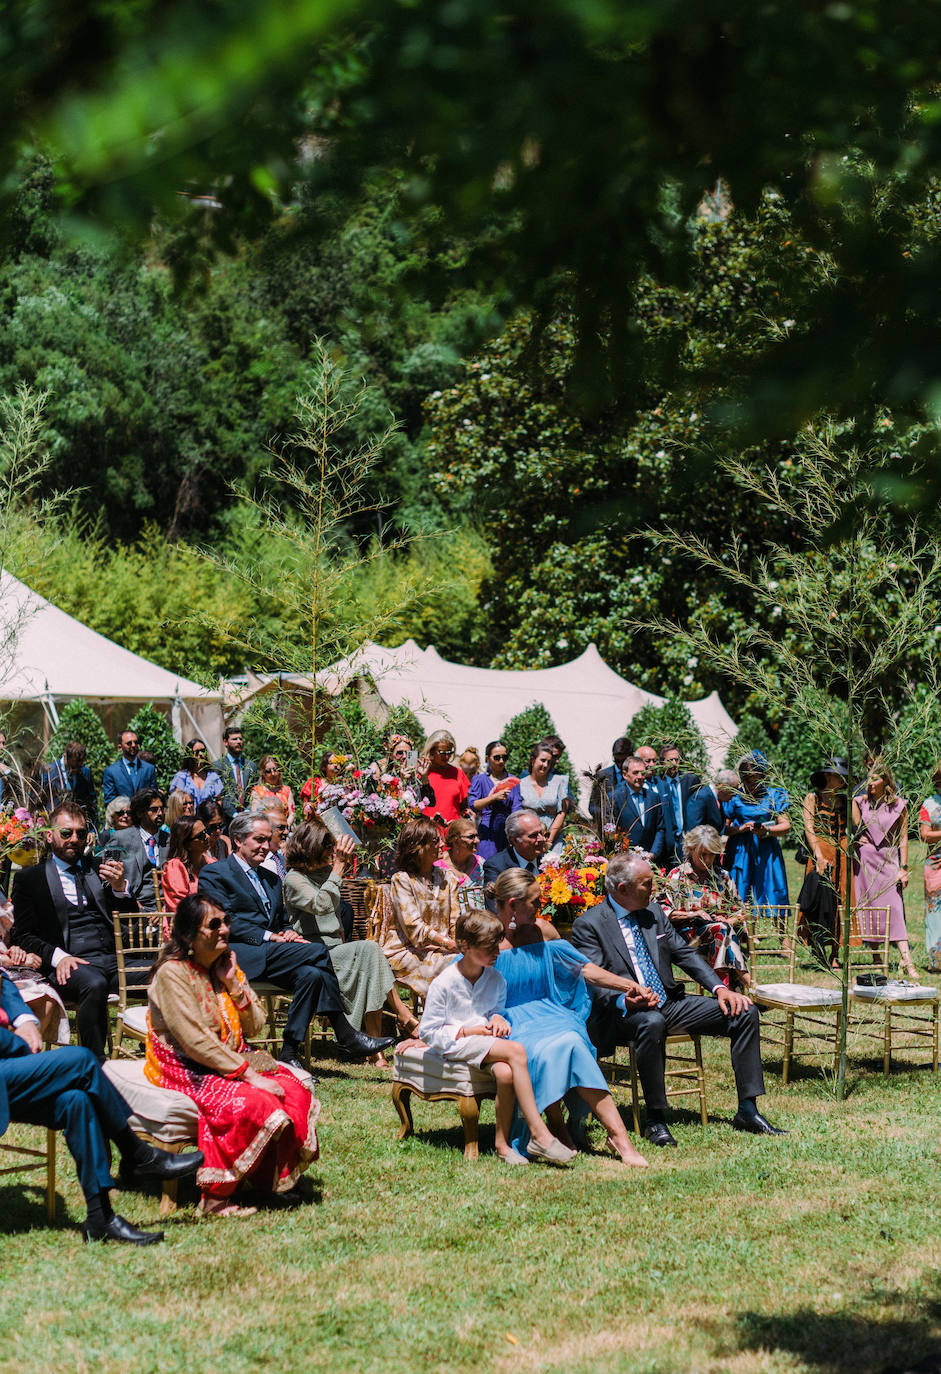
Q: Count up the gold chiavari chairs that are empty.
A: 3